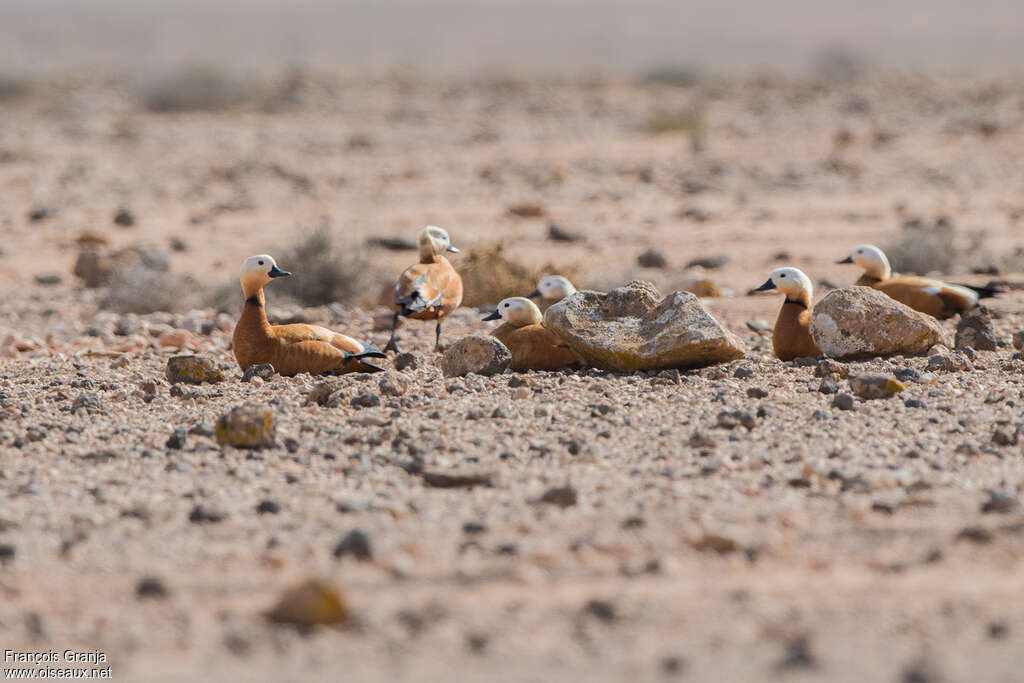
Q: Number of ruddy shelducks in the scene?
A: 6